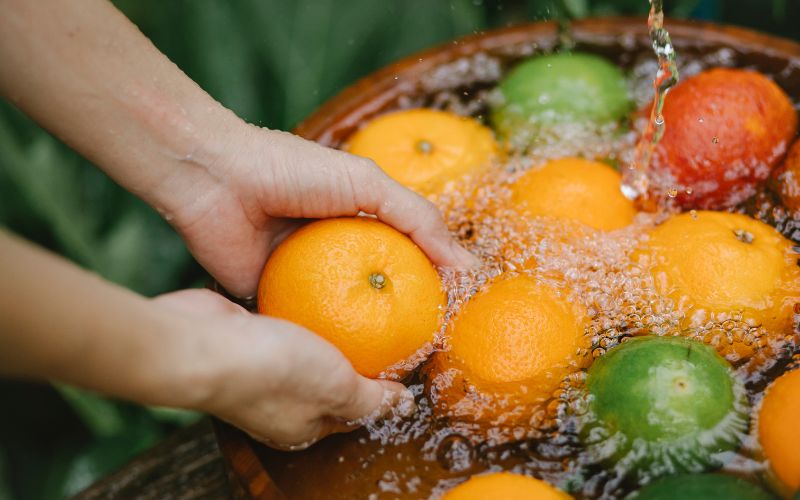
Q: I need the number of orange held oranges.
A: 1